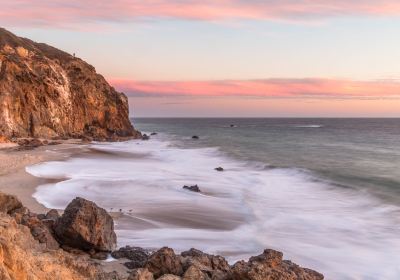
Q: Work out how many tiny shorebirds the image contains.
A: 3